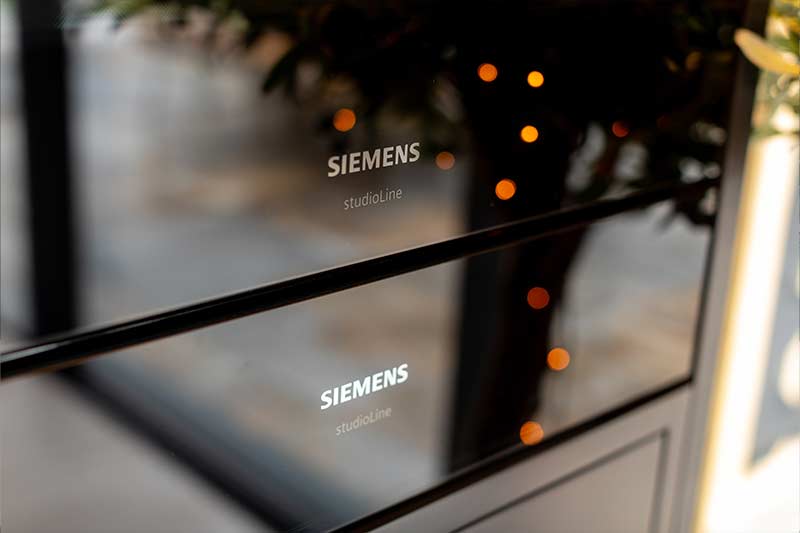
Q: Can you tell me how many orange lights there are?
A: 10